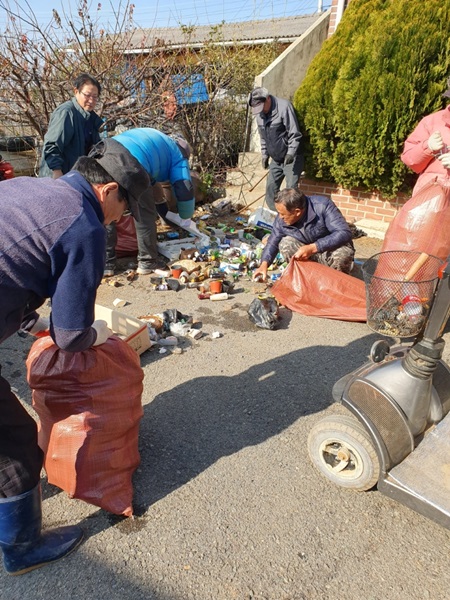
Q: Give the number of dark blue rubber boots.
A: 1